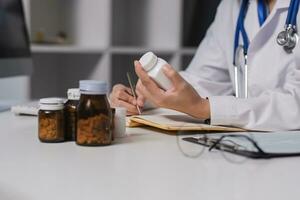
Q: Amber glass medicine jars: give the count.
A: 3